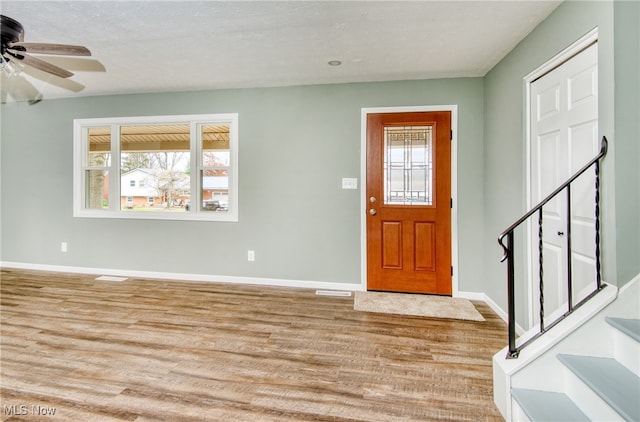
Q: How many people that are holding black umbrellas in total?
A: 0